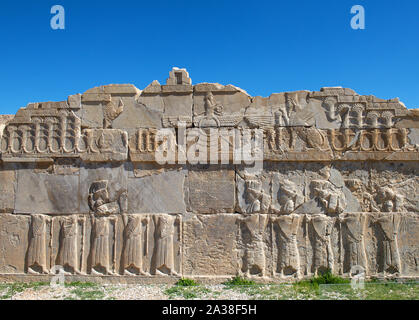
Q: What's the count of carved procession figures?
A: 10